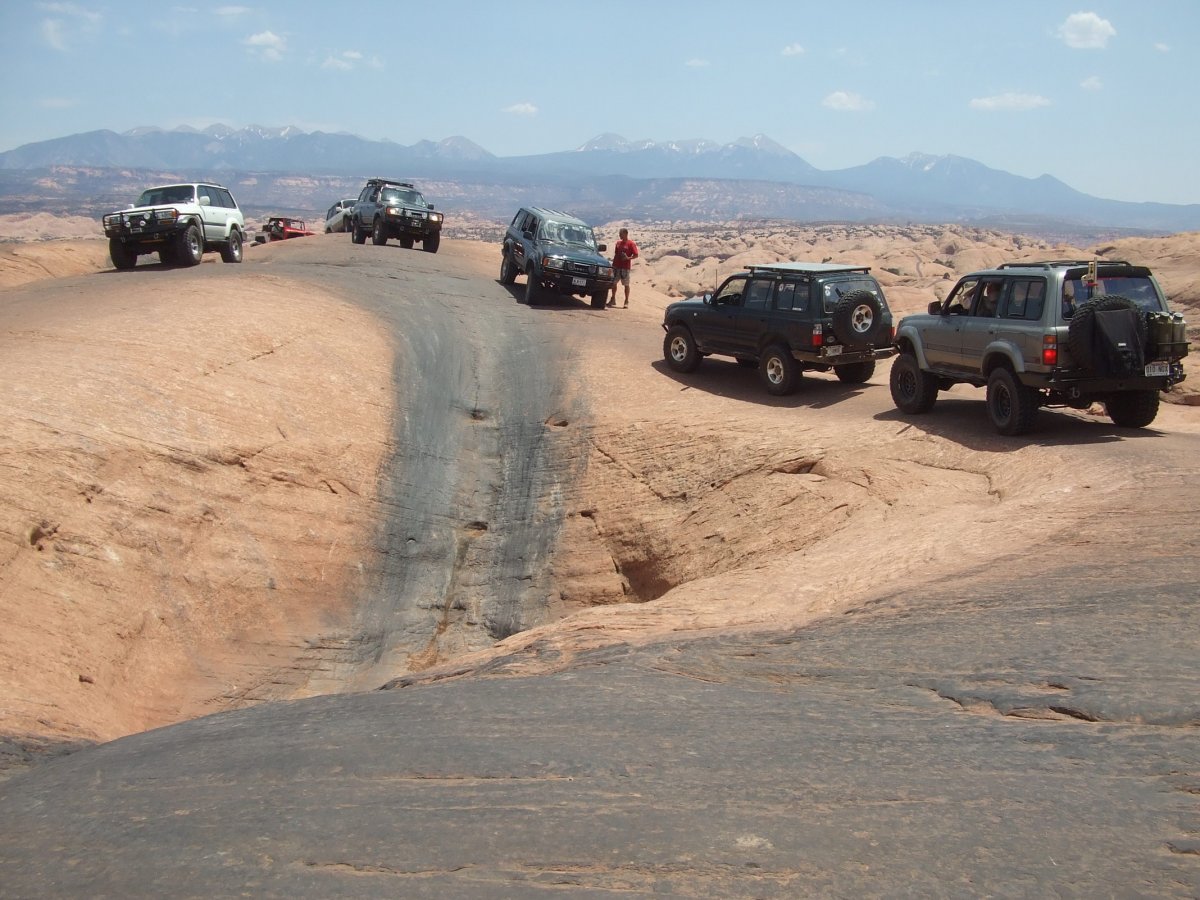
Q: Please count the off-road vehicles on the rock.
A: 7